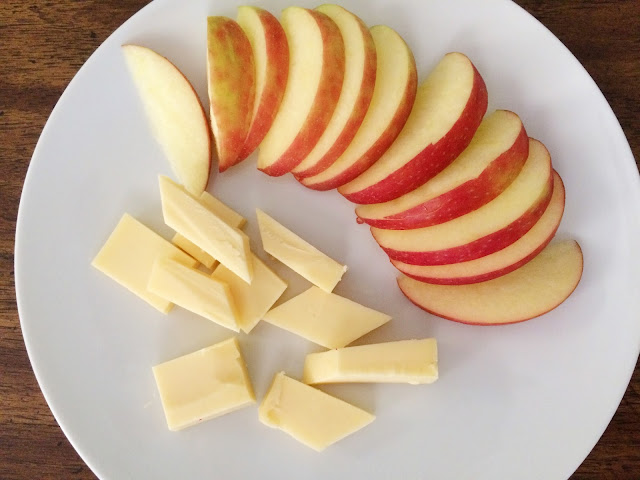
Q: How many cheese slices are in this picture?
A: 10